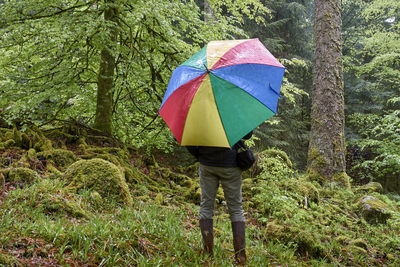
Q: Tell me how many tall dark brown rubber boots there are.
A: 2